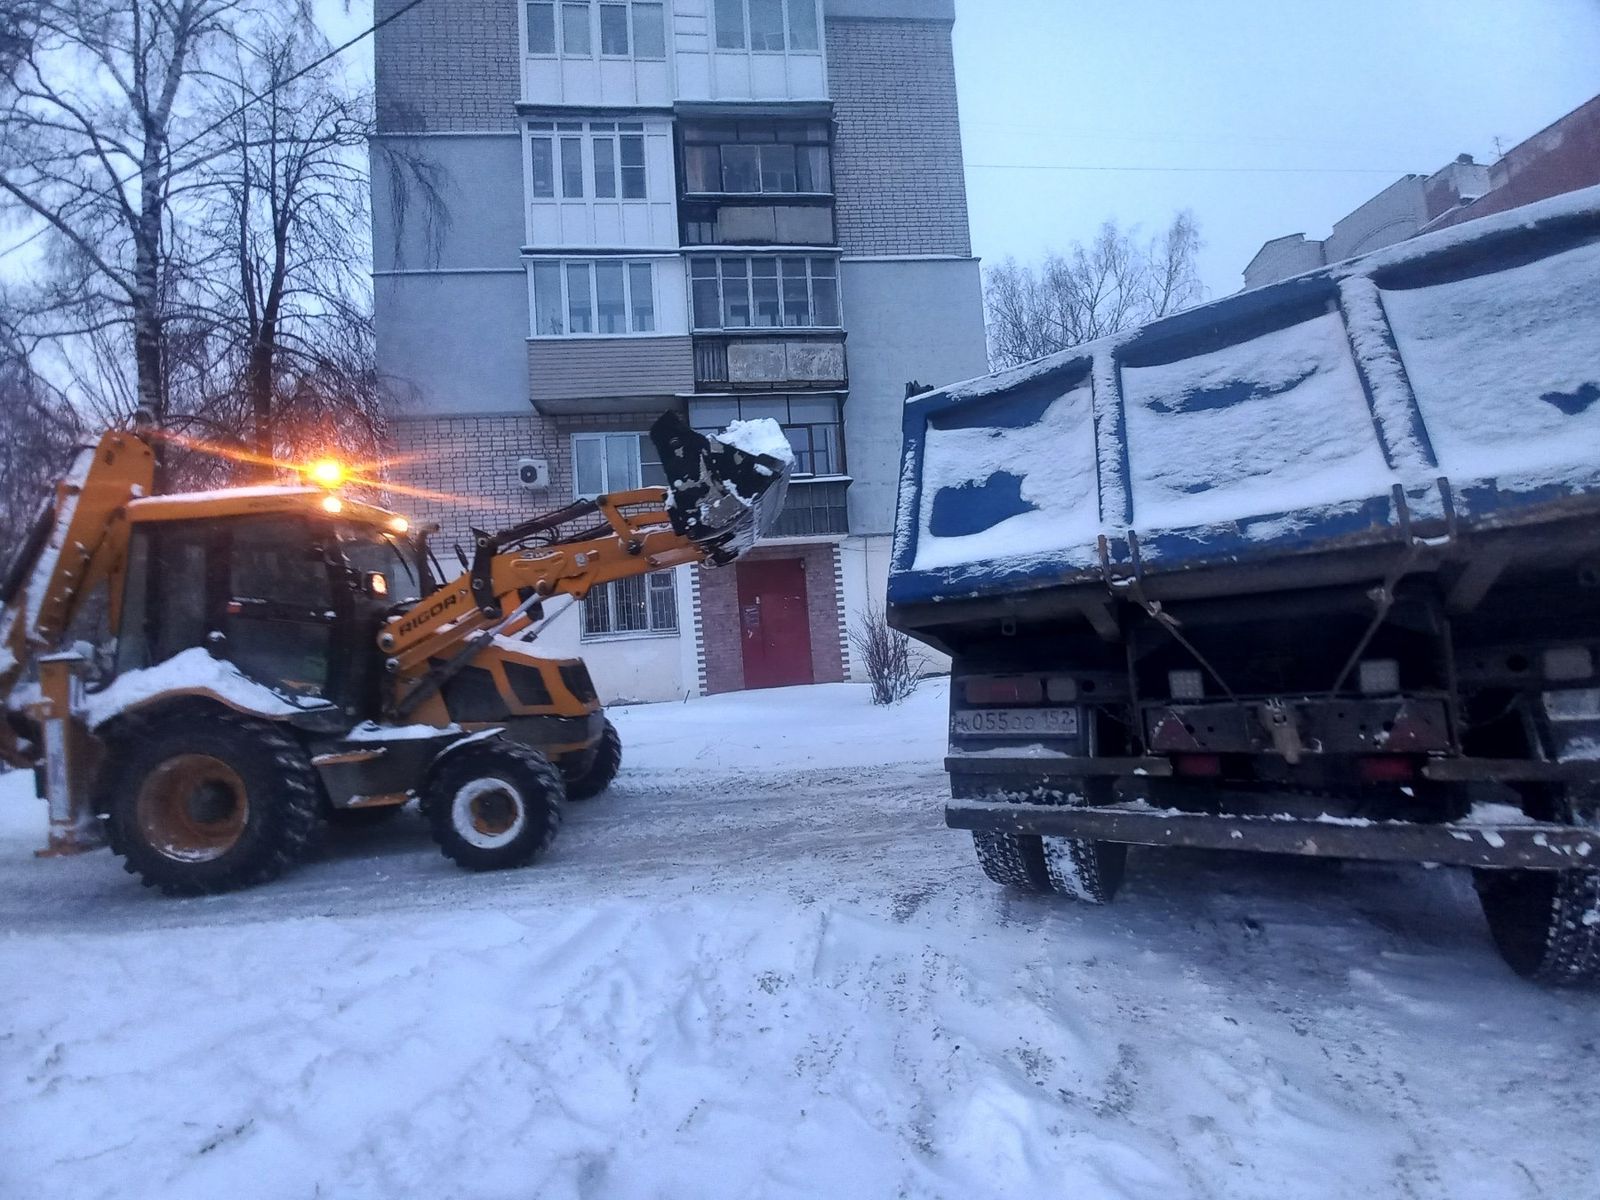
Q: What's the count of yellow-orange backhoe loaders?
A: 1